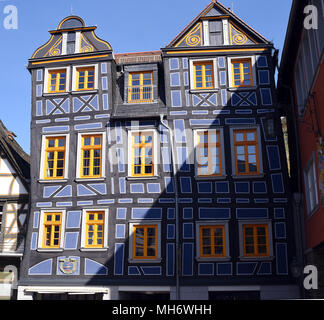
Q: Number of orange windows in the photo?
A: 15